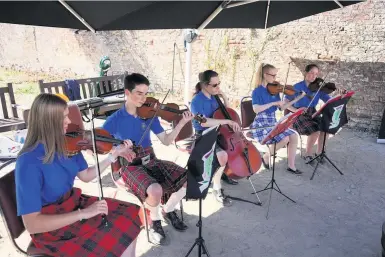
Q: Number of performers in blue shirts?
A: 5